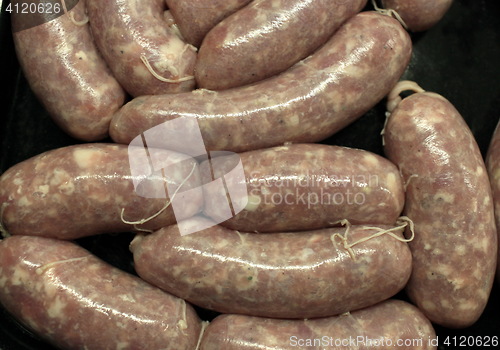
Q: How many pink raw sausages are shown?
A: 13